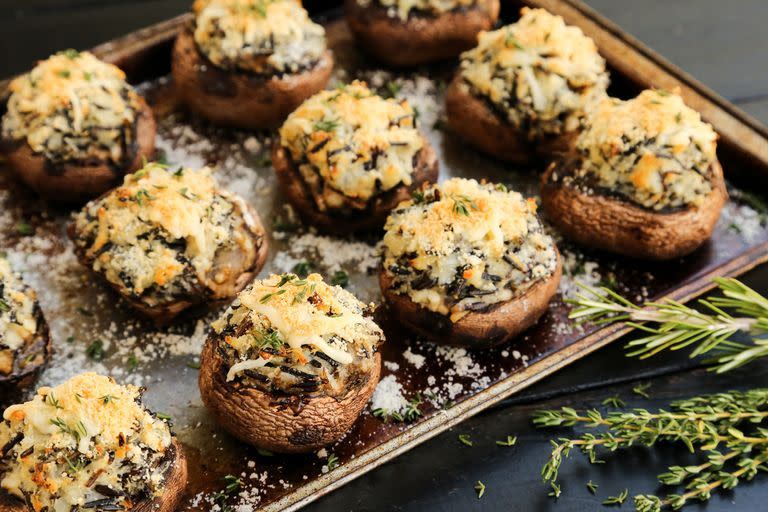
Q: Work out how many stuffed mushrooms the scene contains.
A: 11